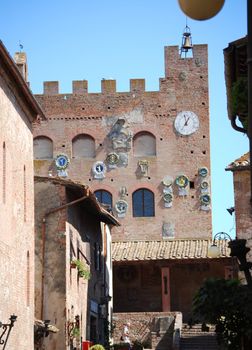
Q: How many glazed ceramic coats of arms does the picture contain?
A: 10